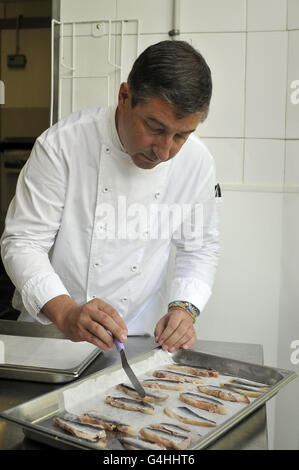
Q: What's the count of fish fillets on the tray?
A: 15